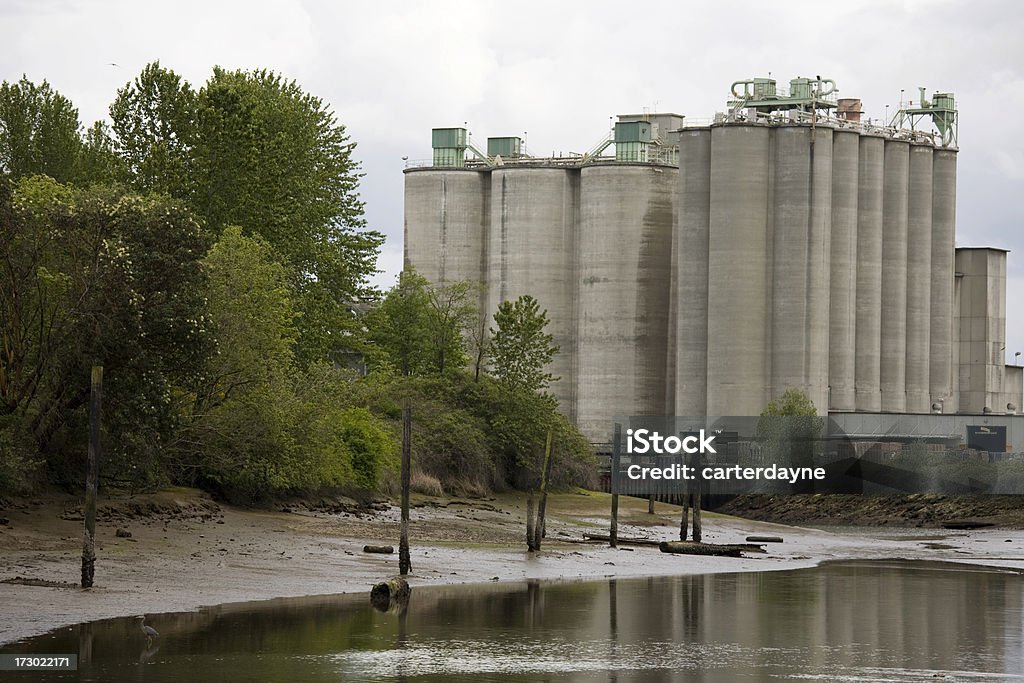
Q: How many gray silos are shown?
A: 11